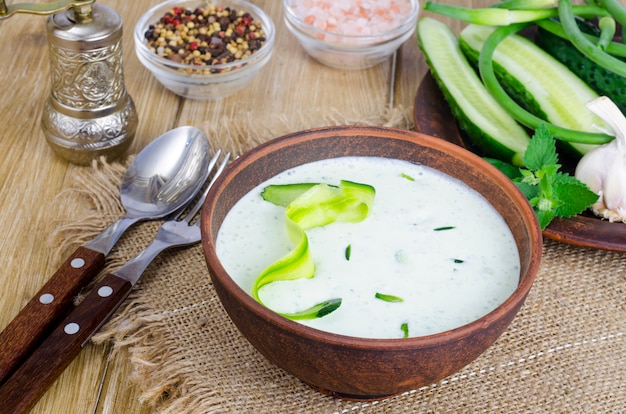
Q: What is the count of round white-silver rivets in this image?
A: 4